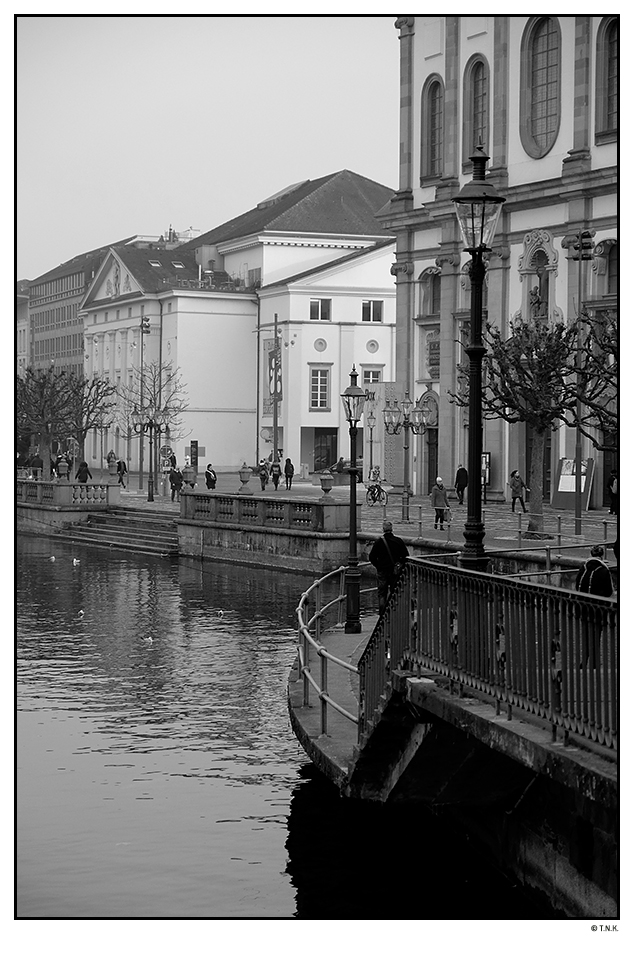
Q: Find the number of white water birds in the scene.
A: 5